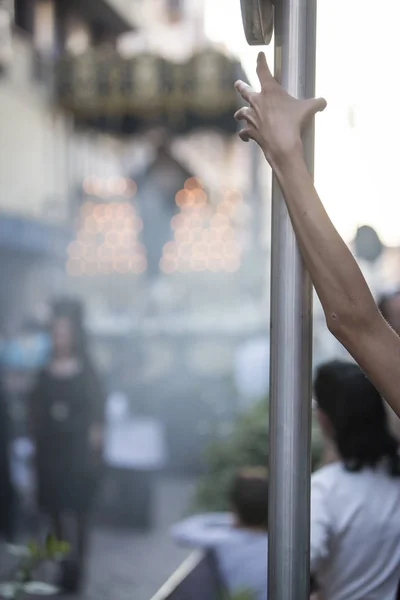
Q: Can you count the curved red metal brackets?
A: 0